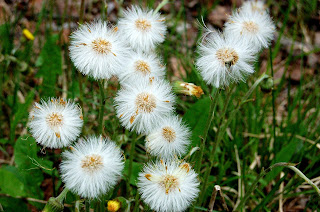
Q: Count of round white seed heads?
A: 11